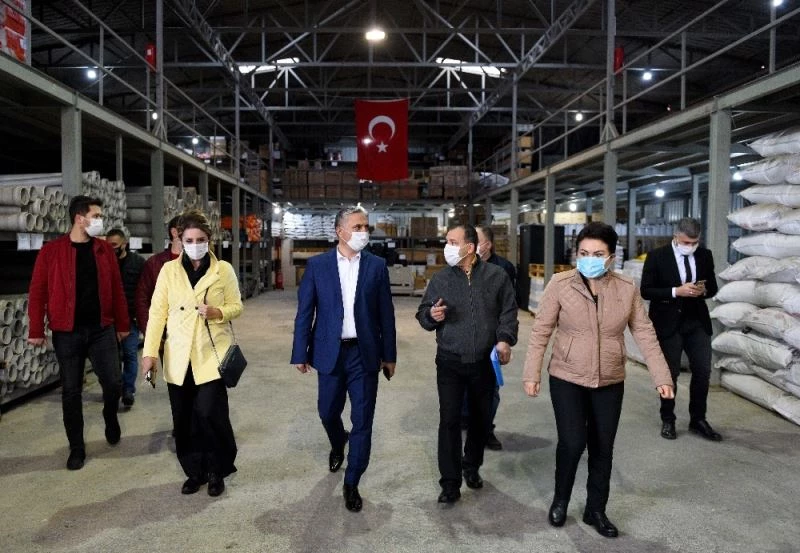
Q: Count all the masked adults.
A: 8